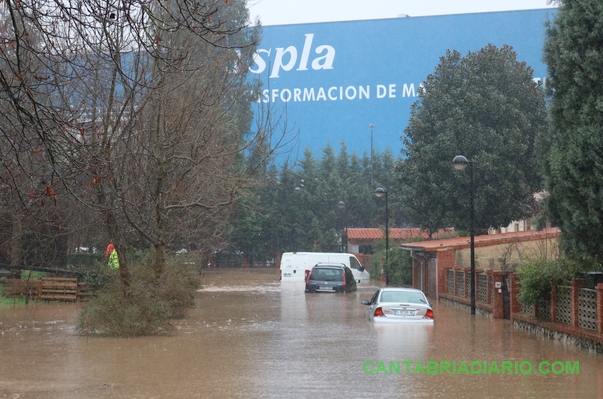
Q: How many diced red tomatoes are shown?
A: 0